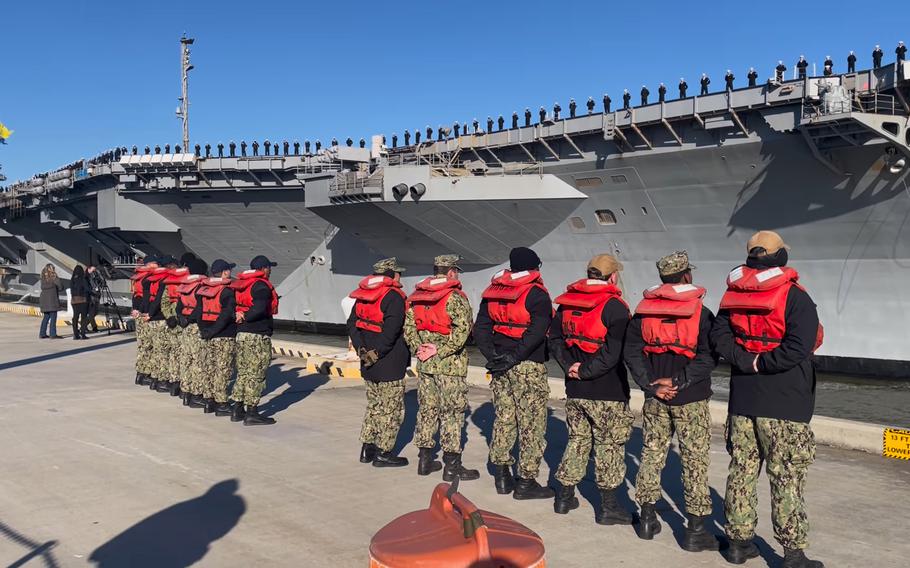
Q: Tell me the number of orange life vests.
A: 12